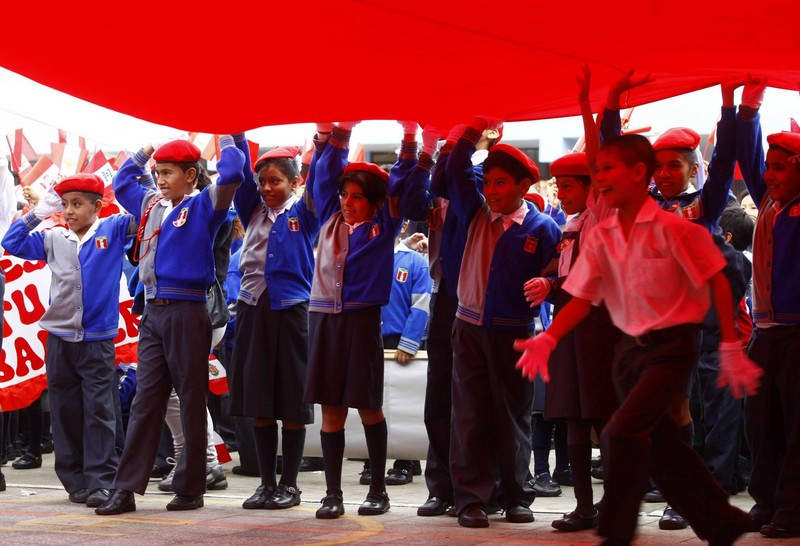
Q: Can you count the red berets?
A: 9